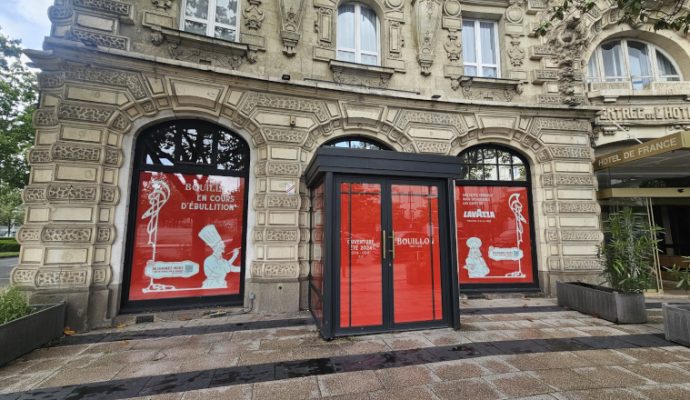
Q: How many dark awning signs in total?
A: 1